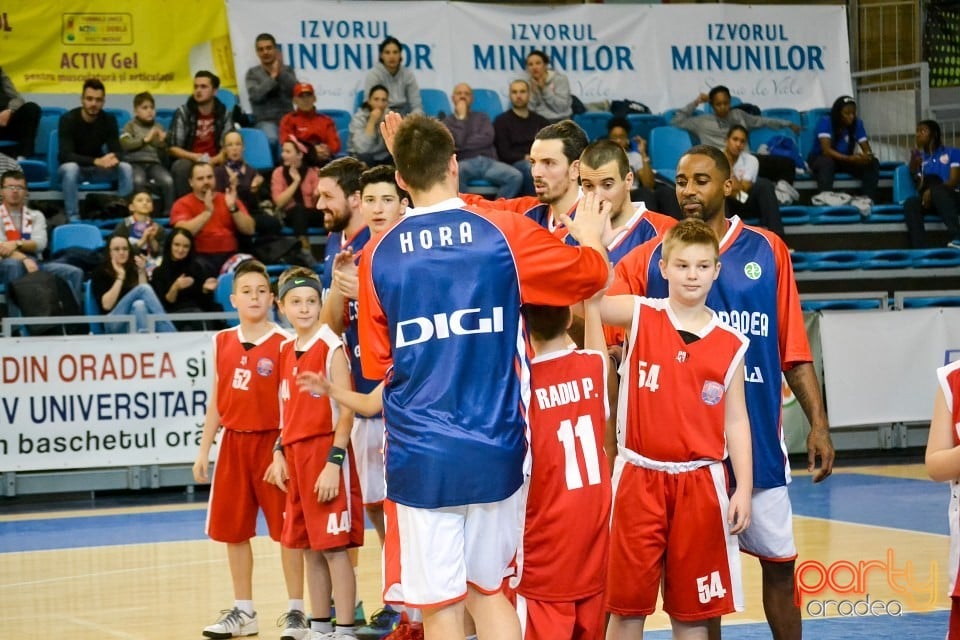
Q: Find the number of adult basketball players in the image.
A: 6